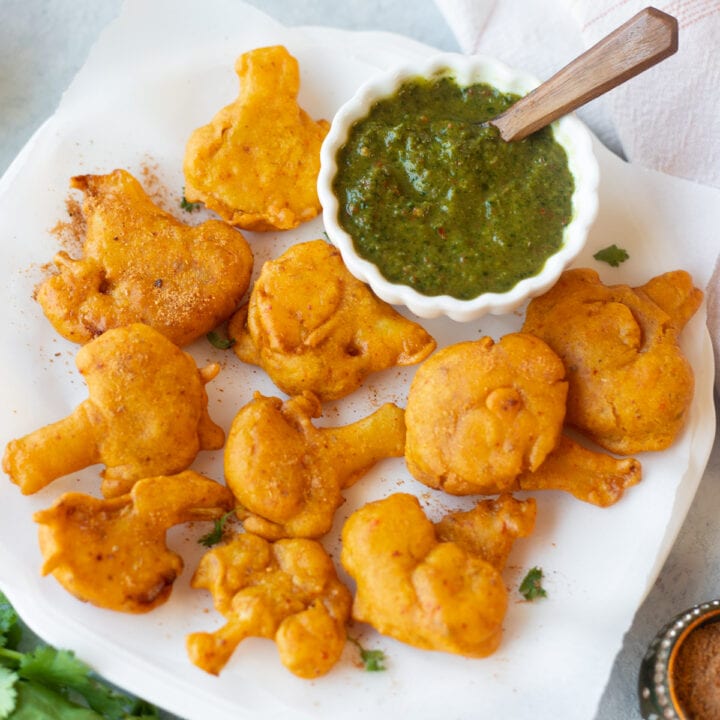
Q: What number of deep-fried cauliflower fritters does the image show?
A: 10